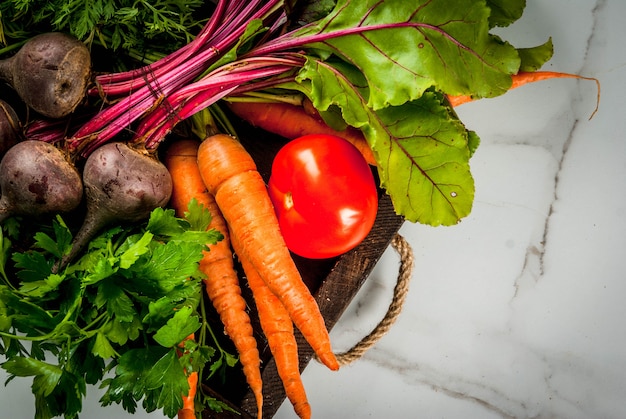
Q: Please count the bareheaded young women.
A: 0